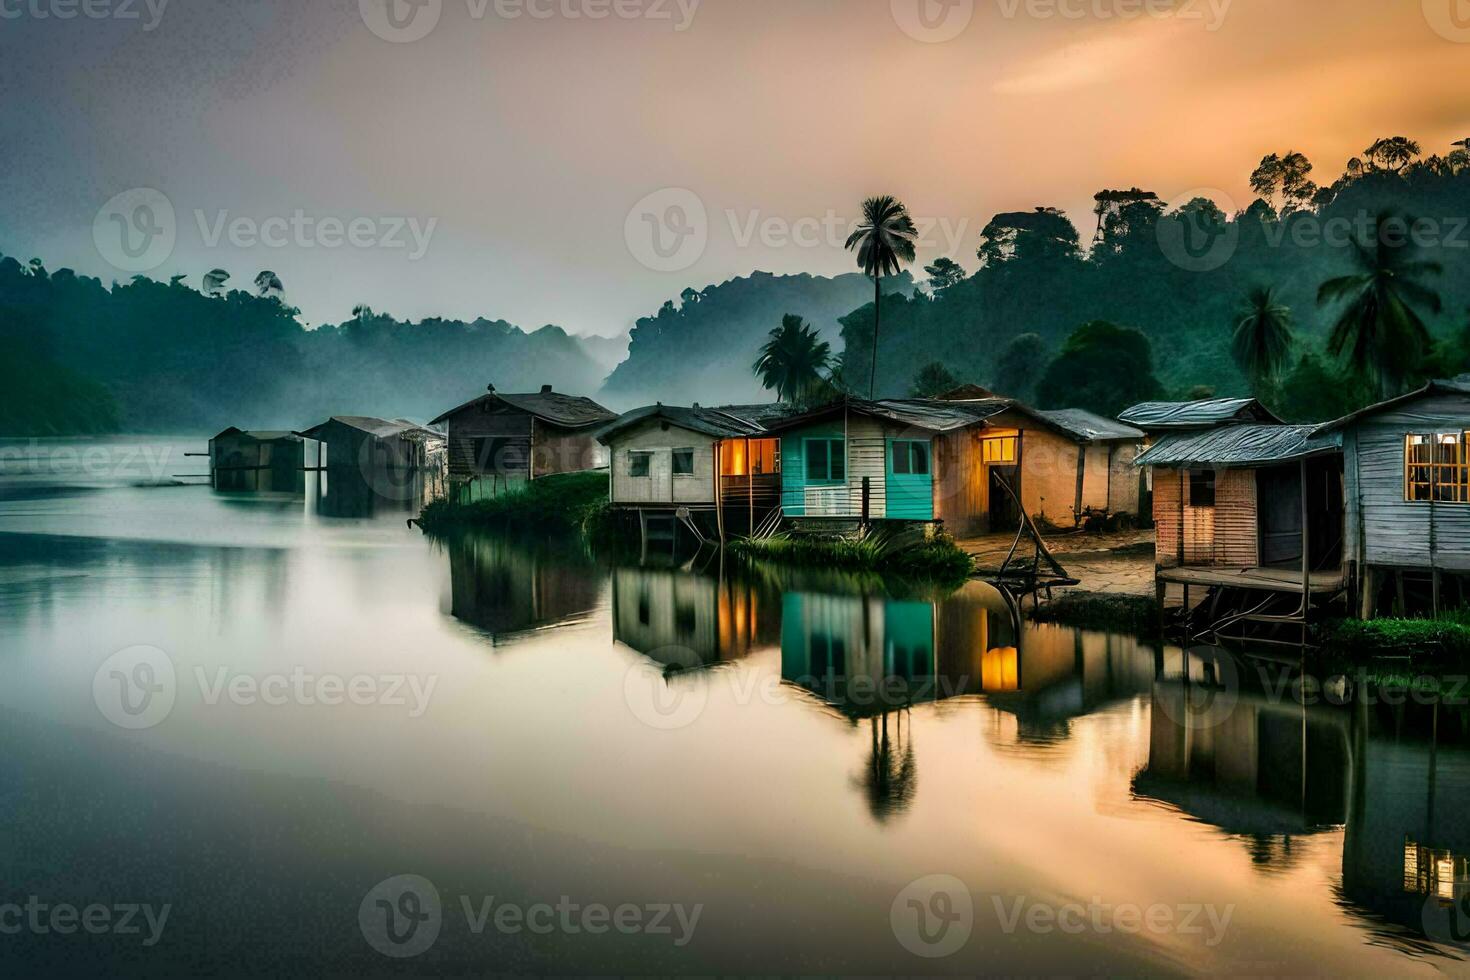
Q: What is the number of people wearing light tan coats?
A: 0